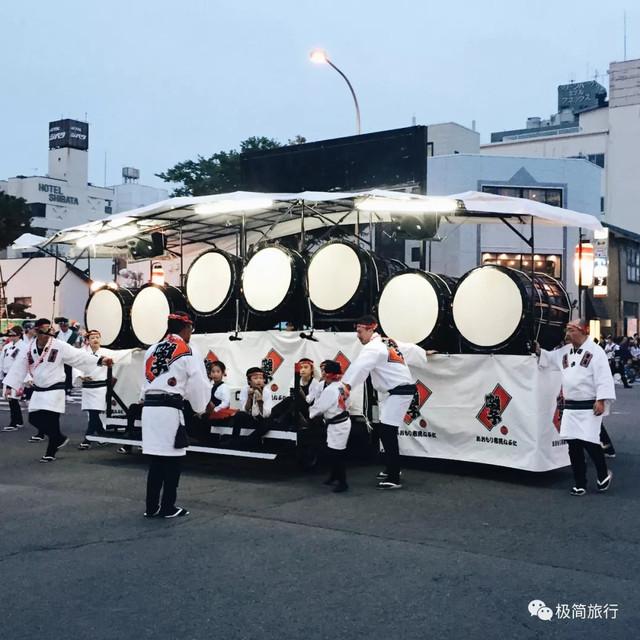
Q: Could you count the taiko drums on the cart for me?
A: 7